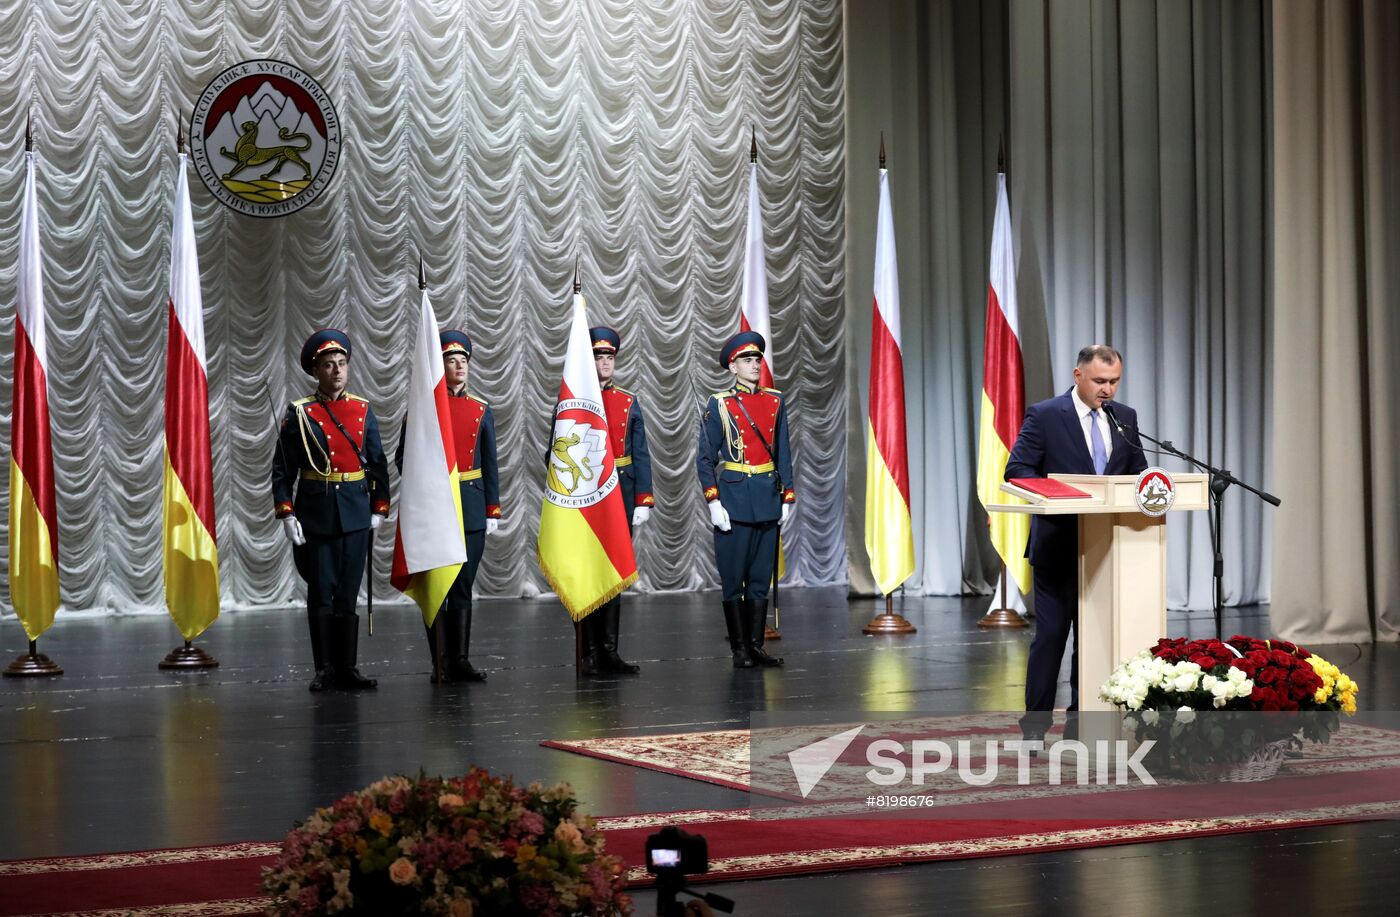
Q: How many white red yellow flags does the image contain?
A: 7